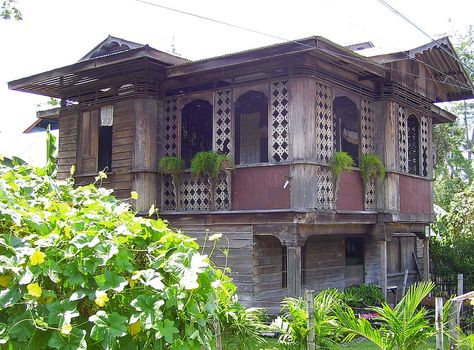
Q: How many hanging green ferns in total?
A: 4